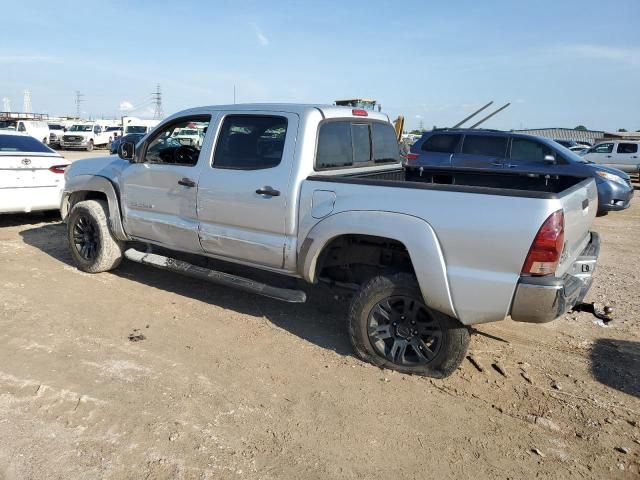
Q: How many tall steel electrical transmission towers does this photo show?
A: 4